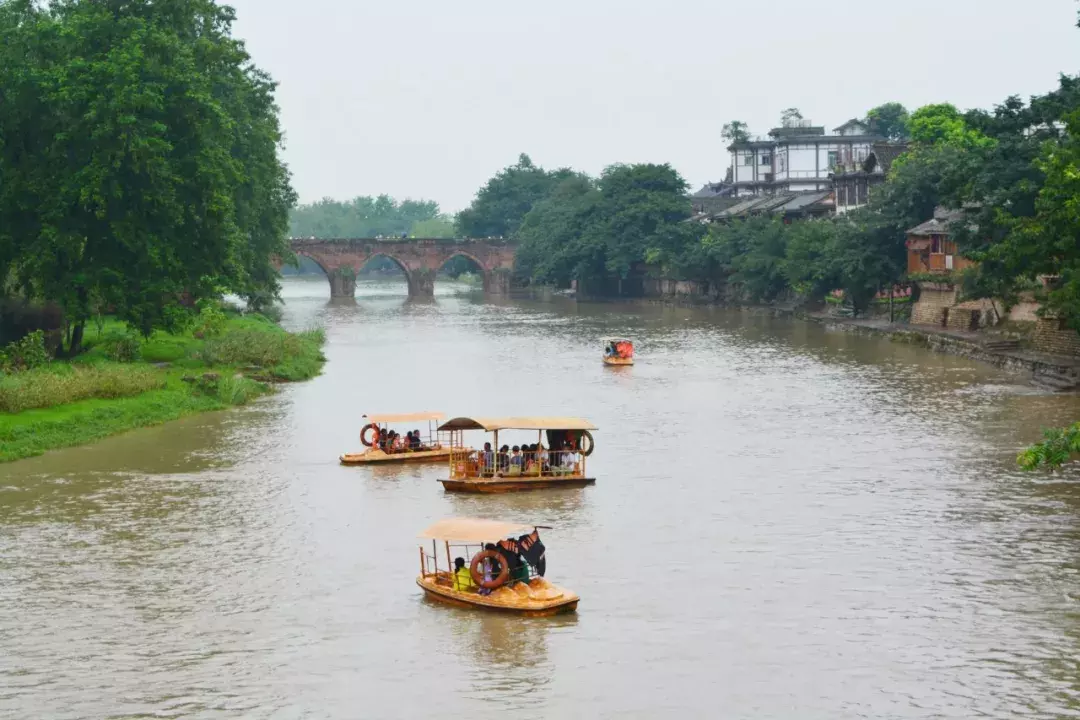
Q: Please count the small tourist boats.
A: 4